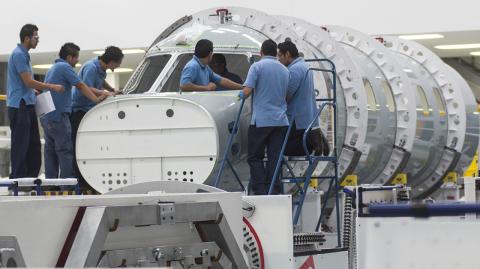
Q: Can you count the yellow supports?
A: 5